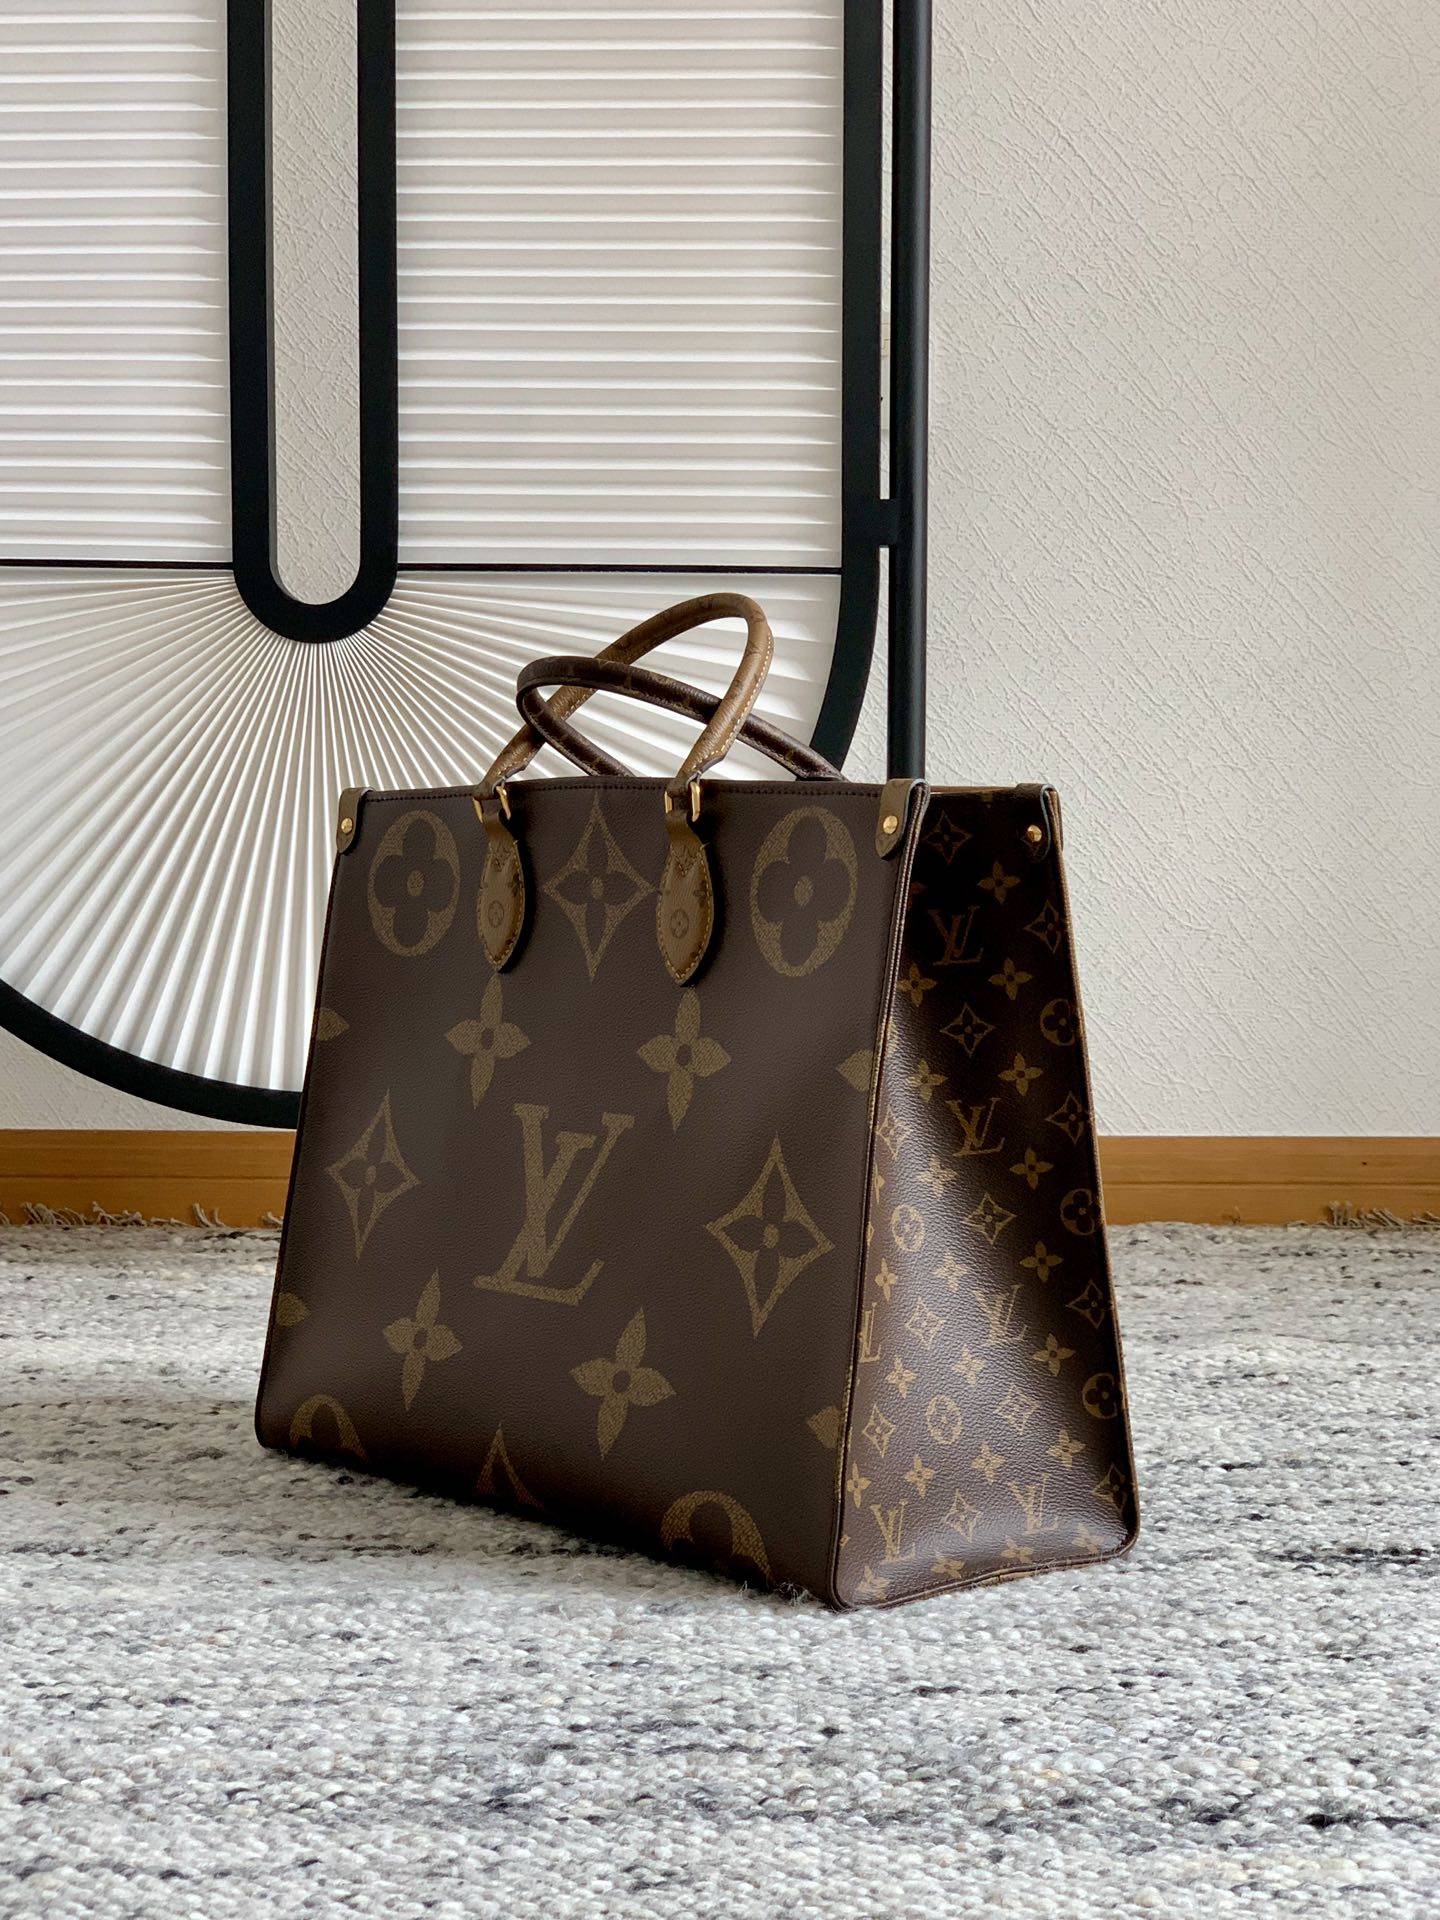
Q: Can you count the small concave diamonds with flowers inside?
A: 12